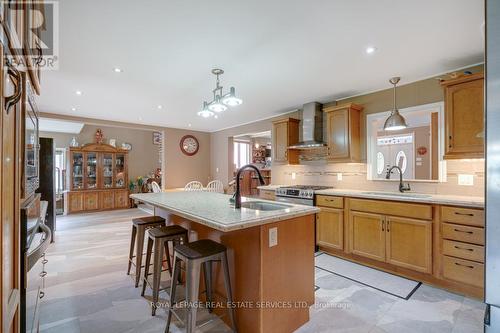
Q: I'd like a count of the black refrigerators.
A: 1